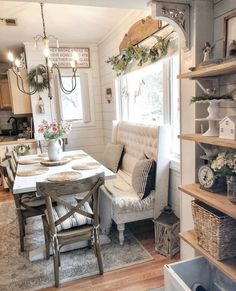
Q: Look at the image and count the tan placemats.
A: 6